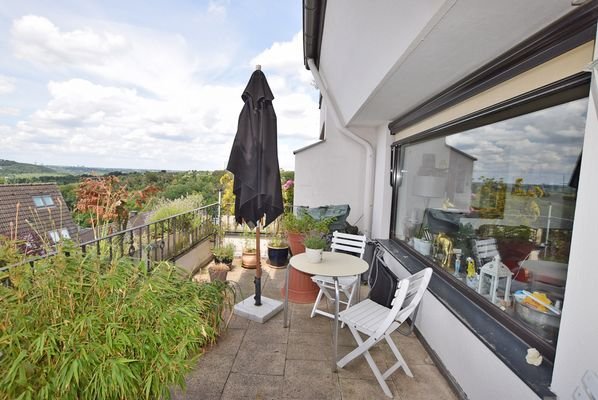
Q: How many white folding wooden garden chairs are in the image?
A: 2